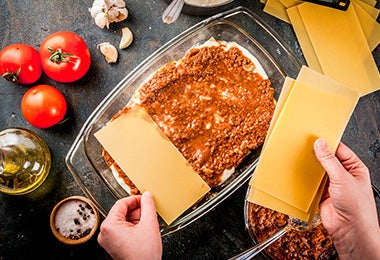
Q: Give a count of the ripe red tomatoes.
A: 3